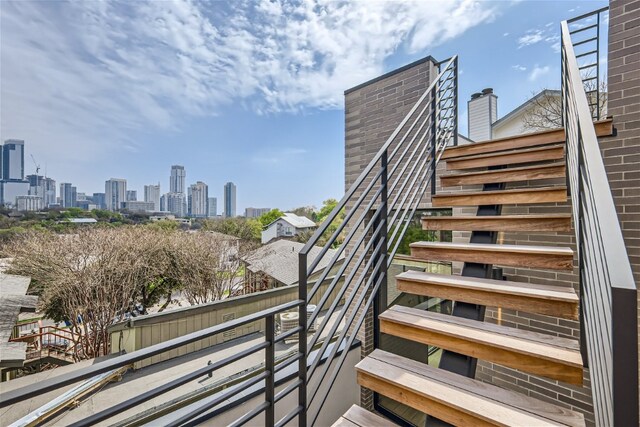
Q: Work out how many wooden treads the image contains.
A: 10